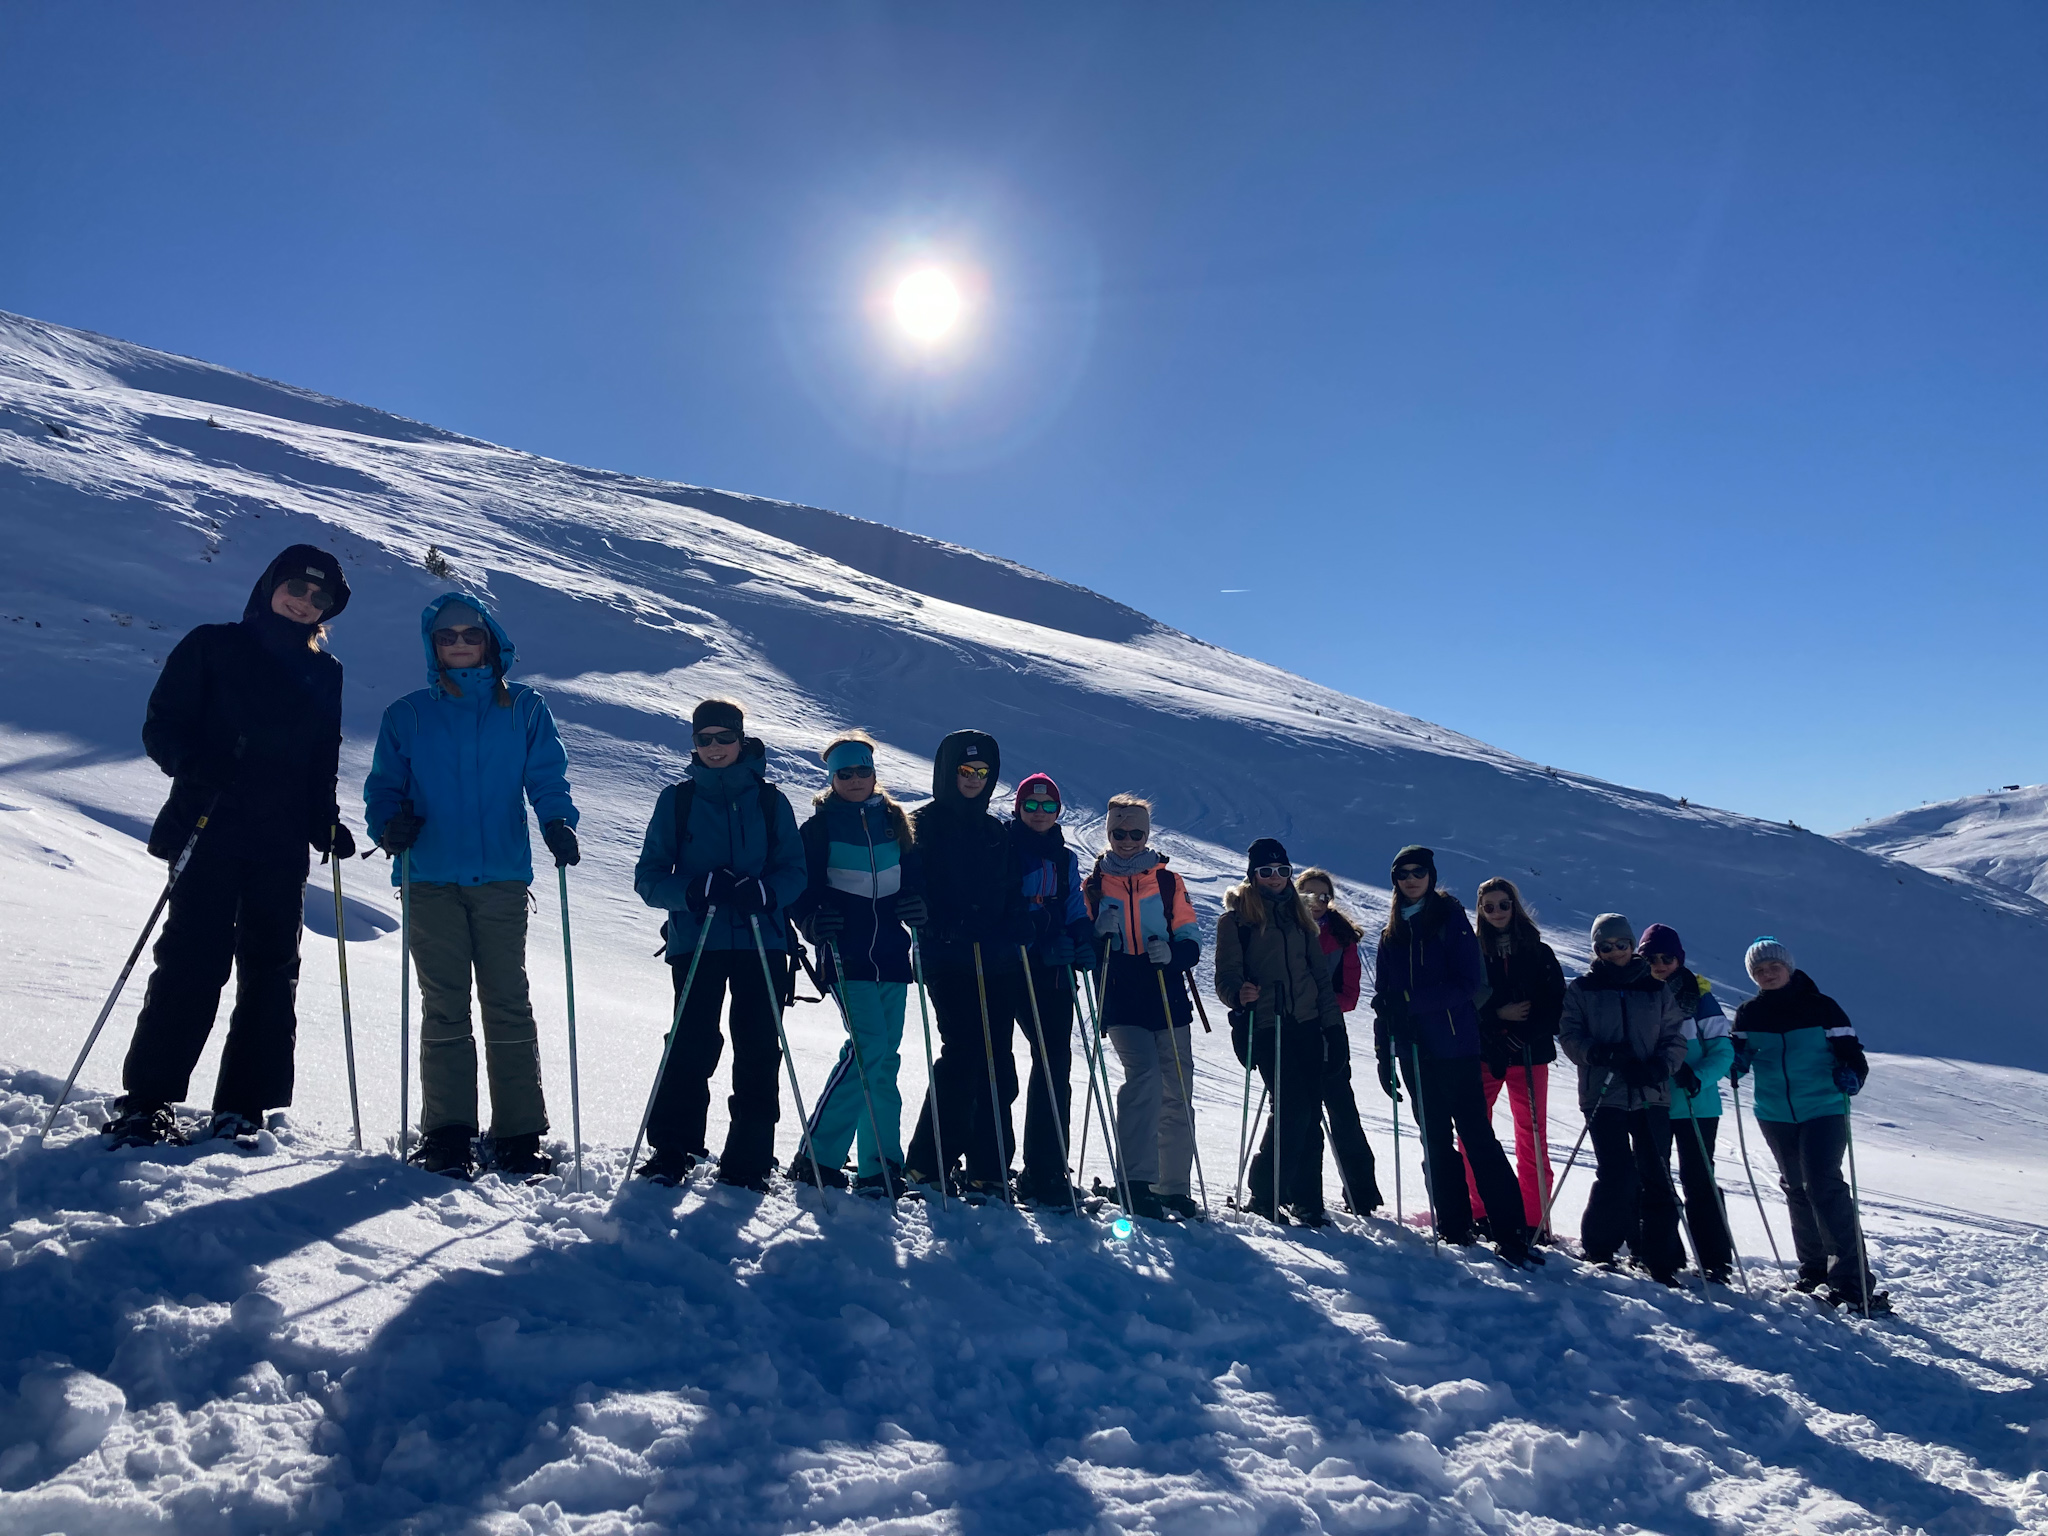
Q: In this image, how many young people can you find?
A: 14